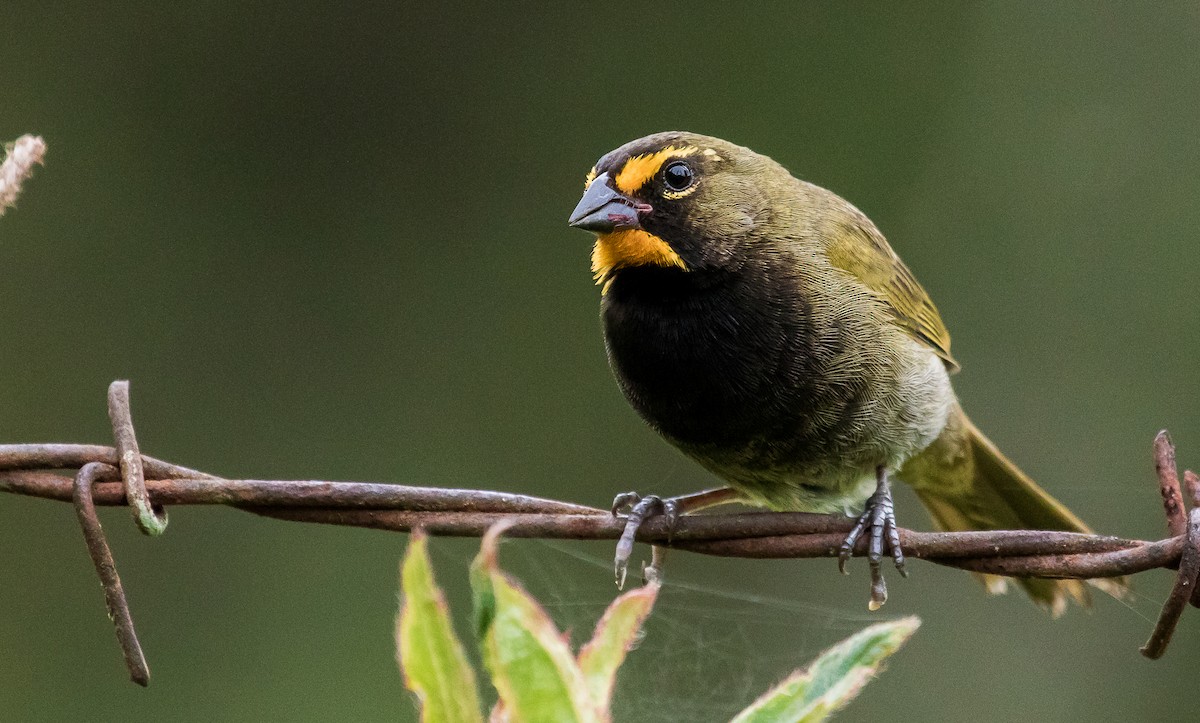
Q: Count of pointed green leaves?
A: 4